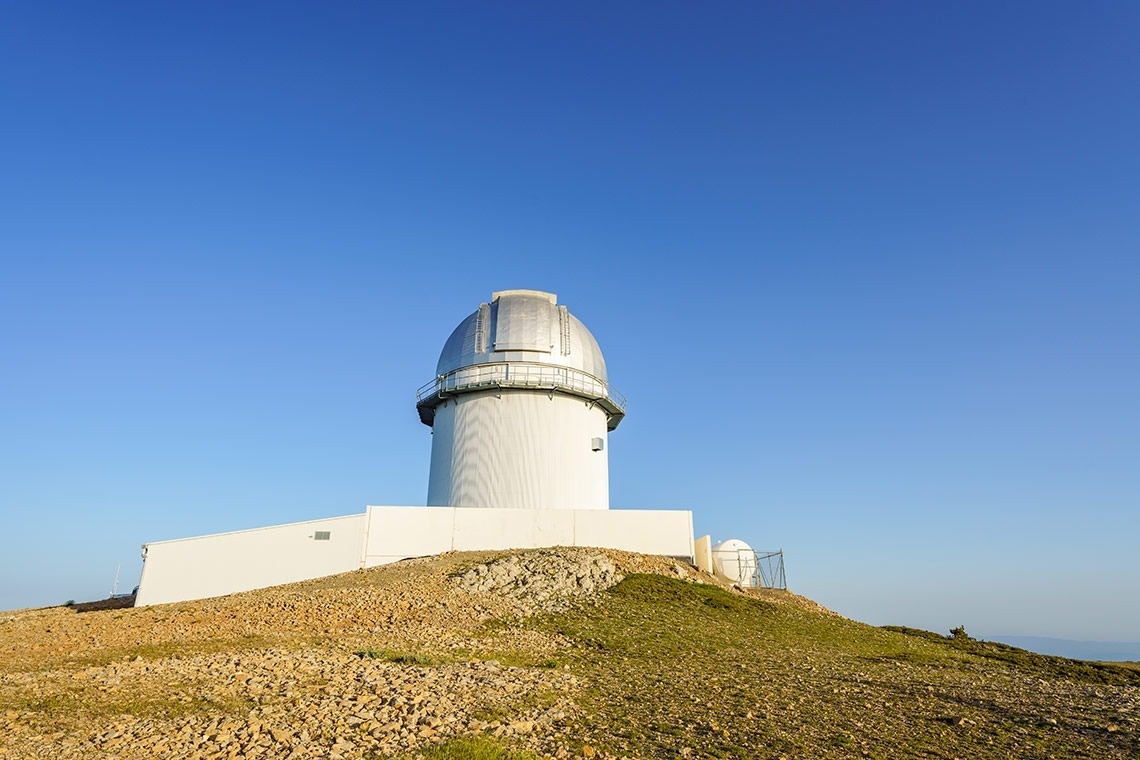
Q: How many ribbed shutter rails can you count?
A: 2